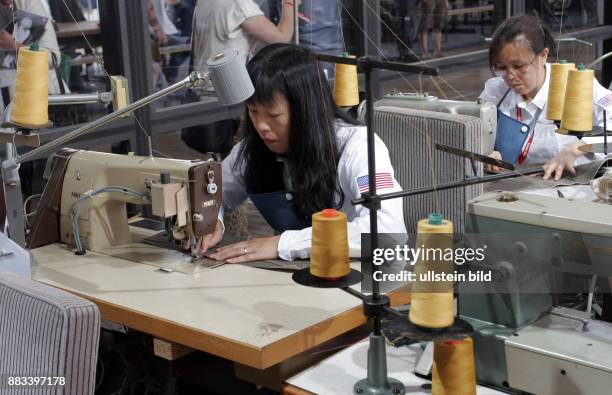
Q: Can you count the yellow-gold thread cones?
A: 7